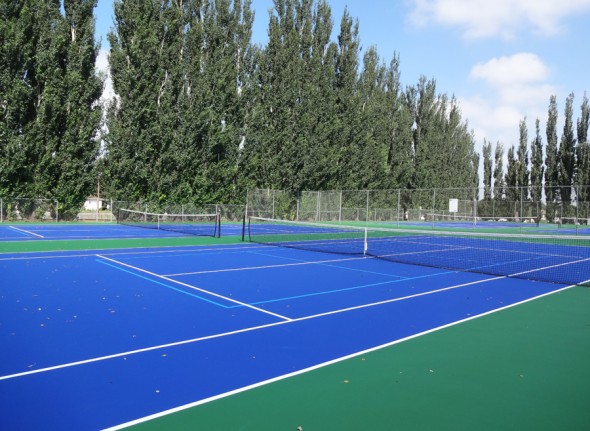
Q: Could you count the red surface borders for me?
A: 0